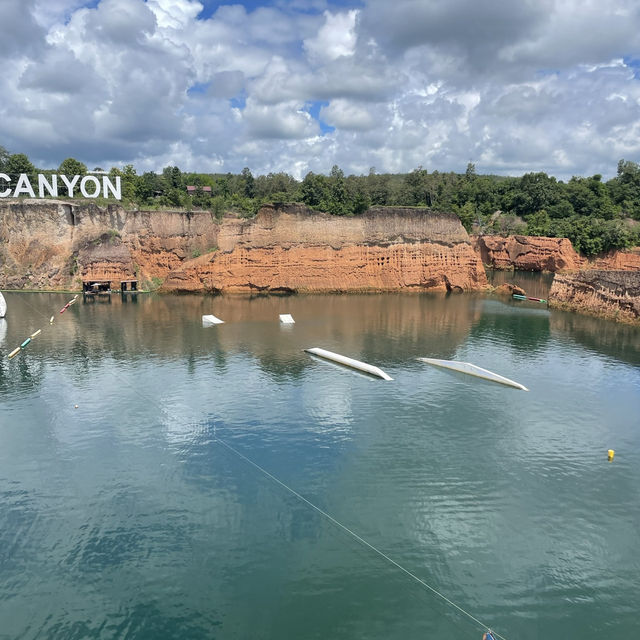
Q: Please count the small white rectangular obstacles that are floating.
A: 2